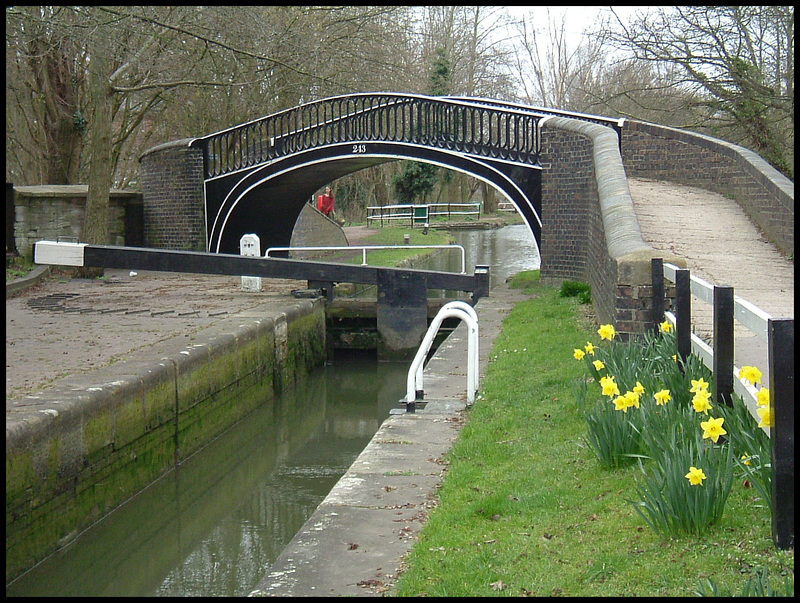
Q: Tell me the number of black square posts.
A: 4